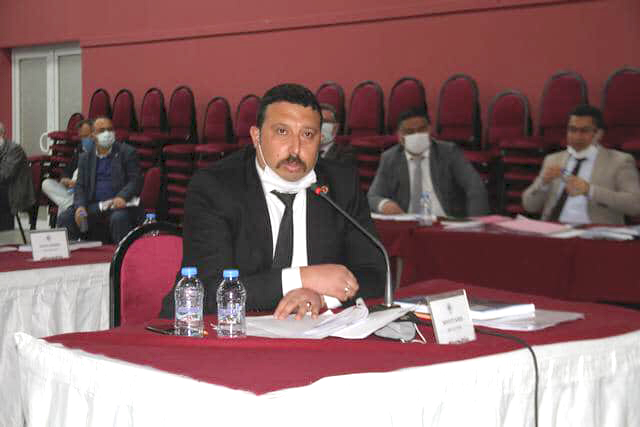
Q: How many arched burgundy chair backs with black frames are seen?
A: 15